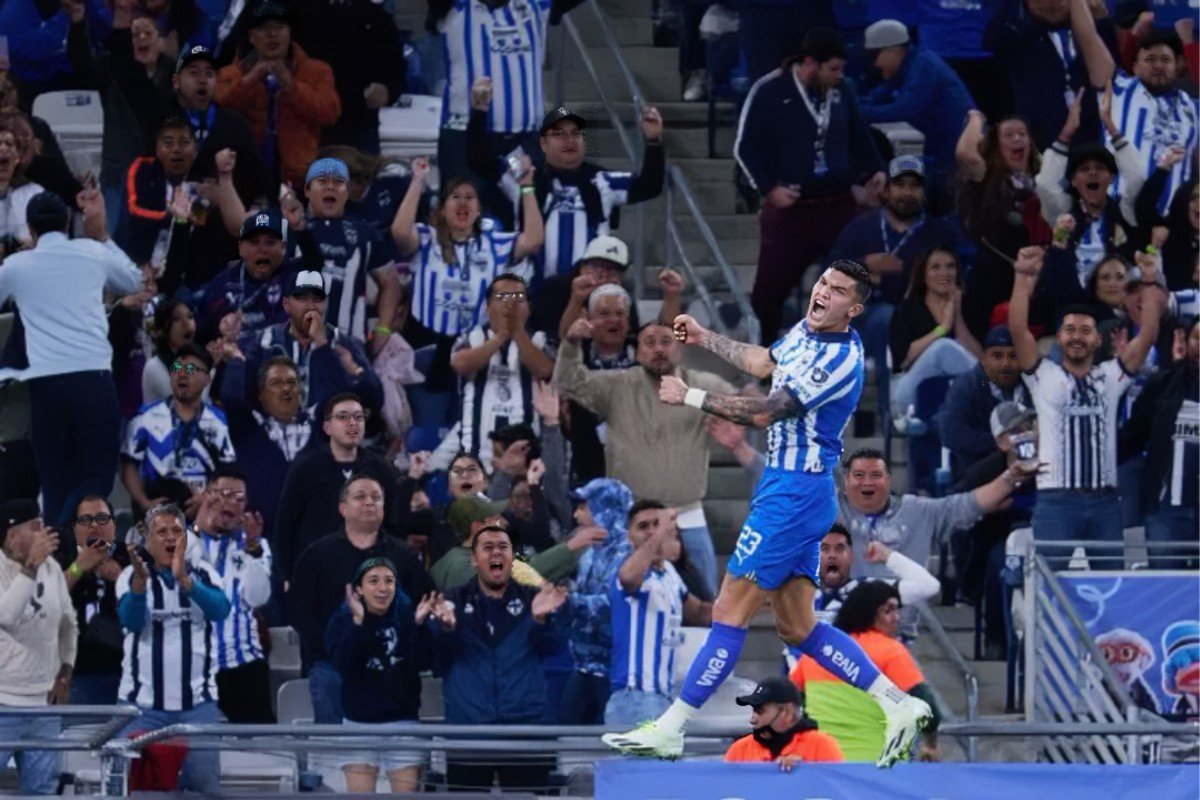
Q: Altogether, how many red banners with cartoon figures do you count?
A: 0